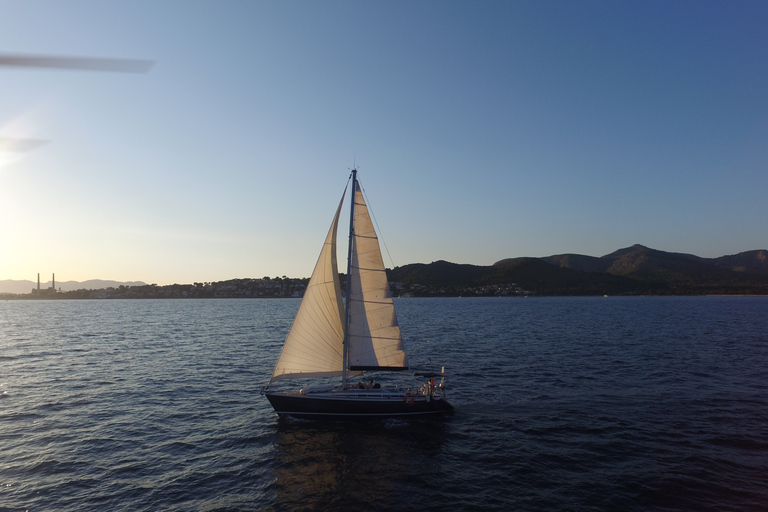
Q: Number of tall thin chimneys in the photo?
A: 2